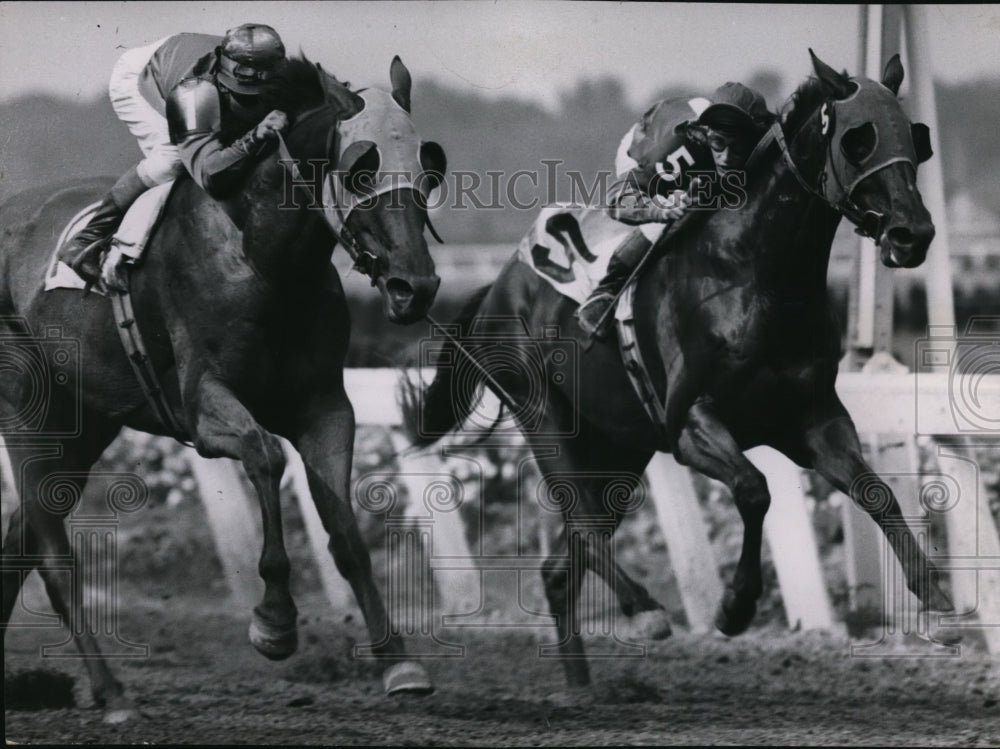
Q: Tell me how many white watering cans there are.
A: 0